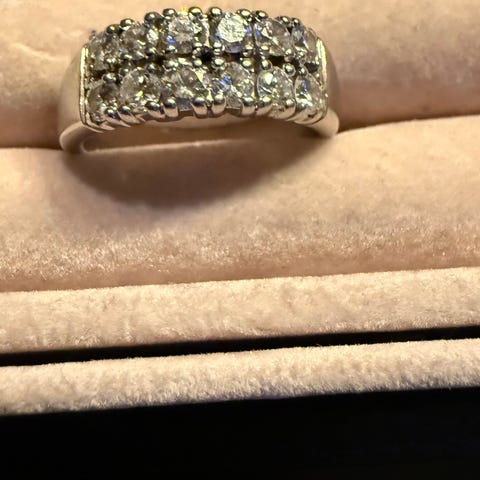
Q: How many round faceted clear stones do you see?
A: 12